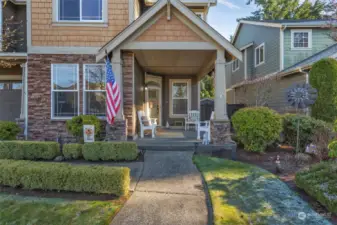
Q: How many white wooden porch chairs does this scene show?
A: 3